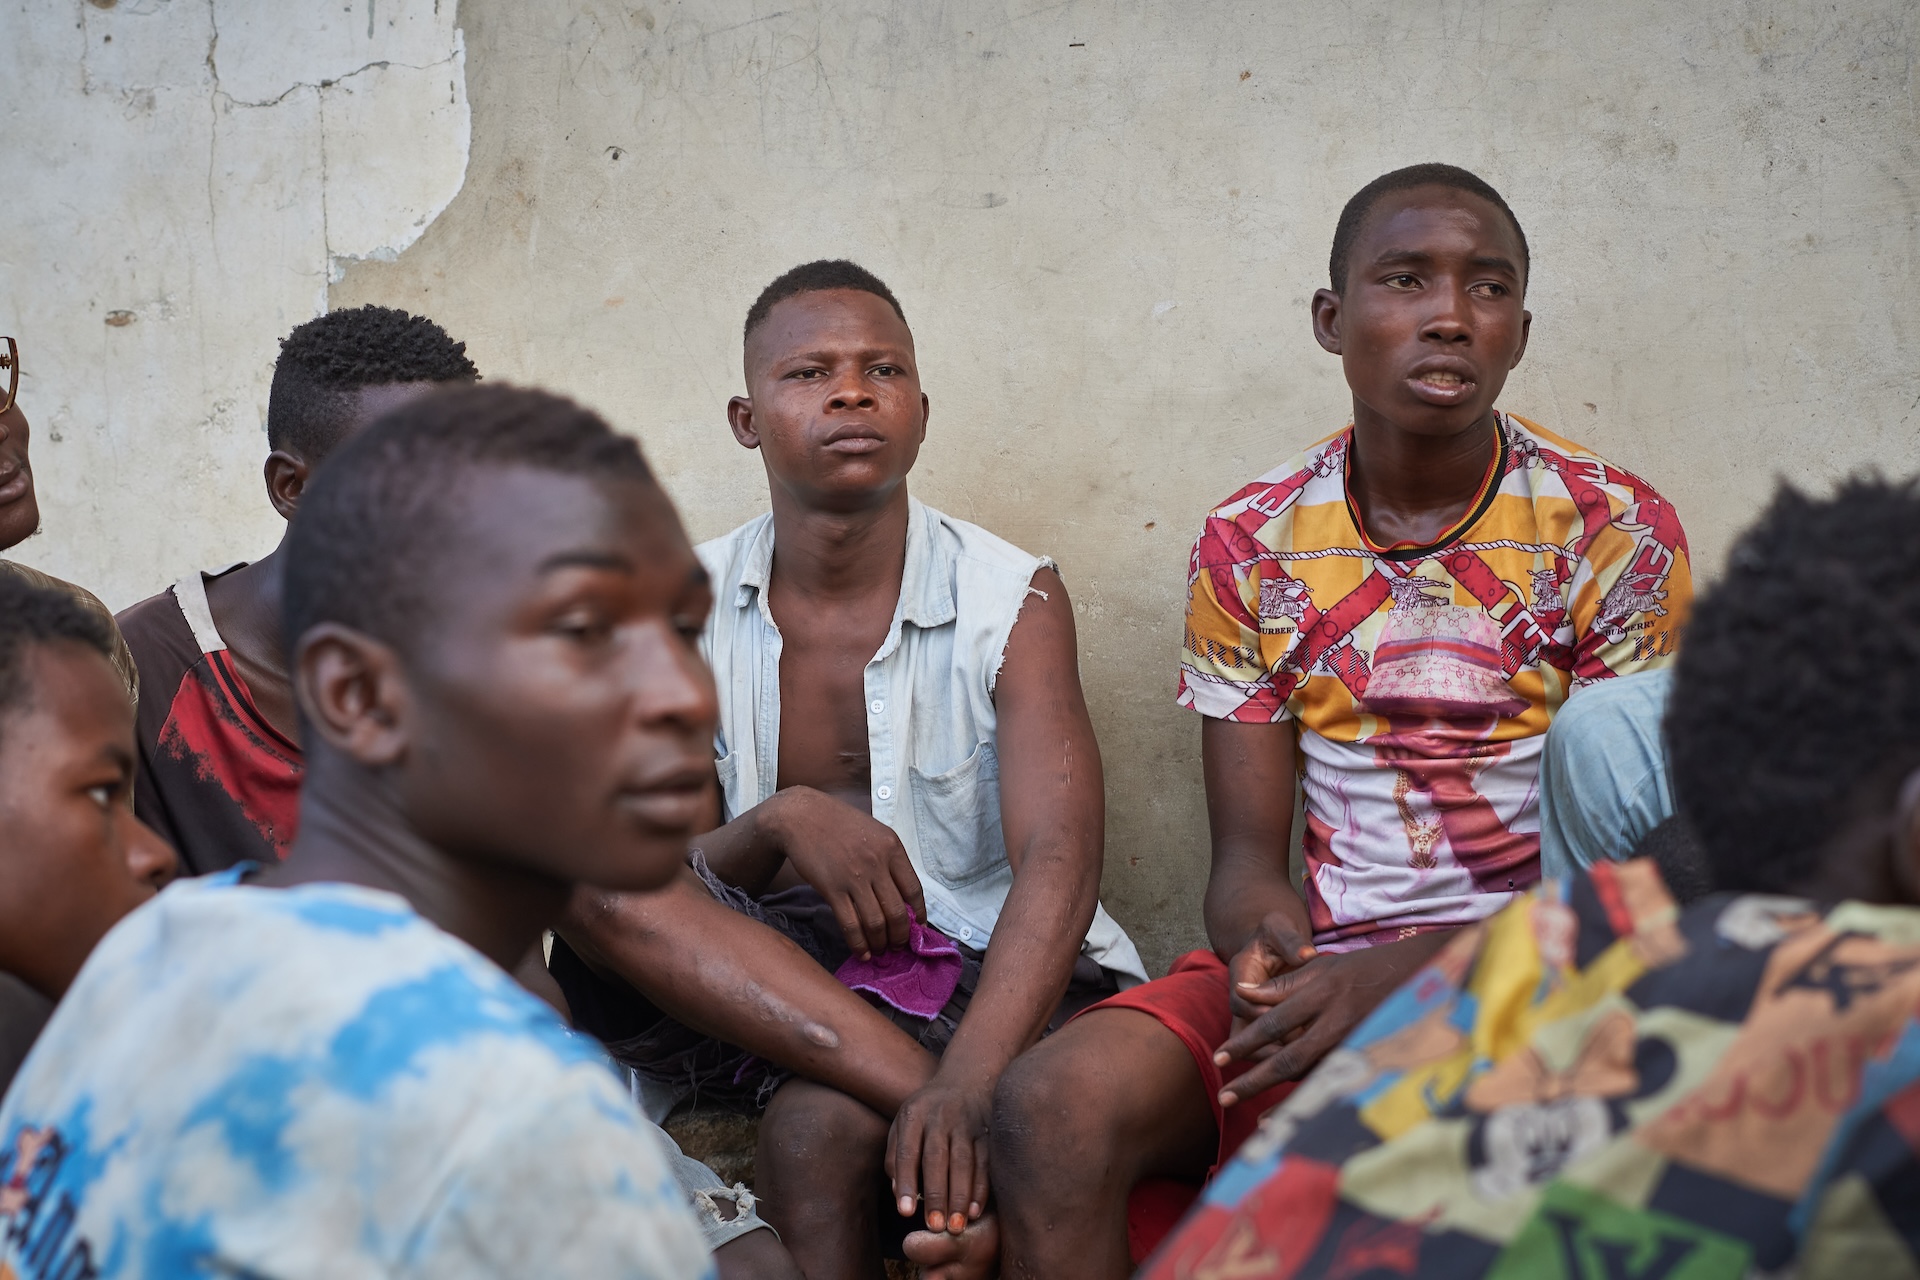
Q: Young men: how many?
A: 7